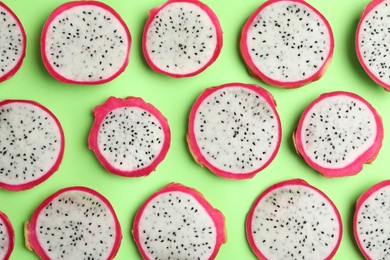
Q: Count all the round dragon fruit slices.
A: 14